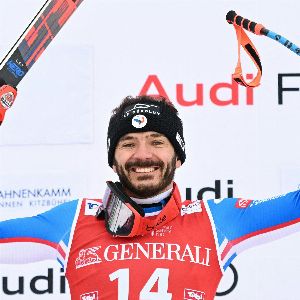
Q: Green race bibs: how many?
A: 0